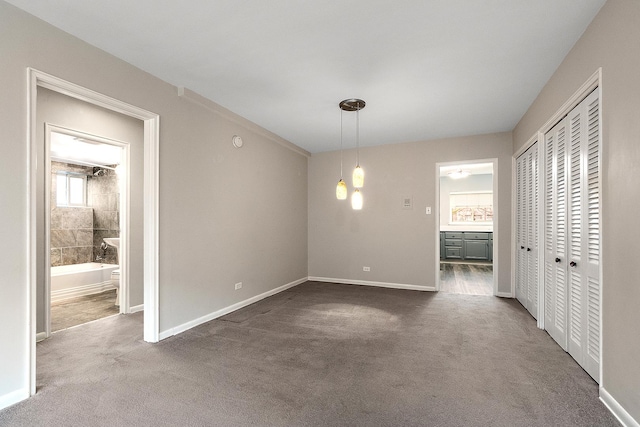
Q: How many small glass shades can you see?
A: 3